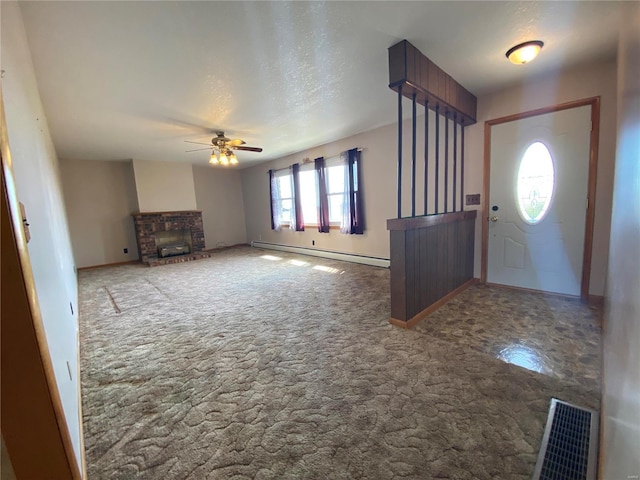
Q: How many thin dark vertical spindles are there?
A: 7